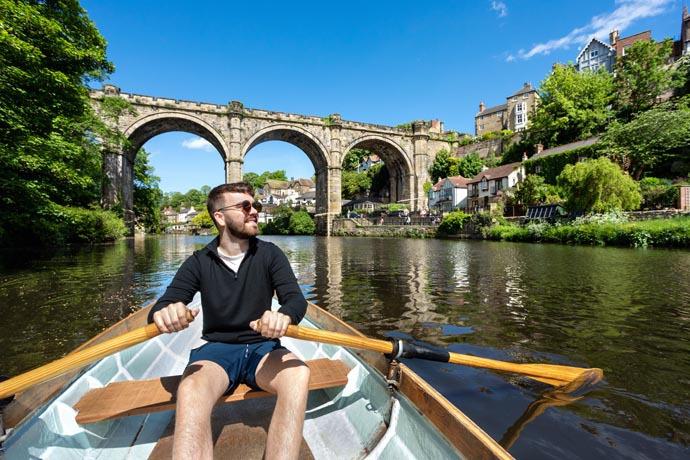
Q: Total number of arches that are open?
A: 3